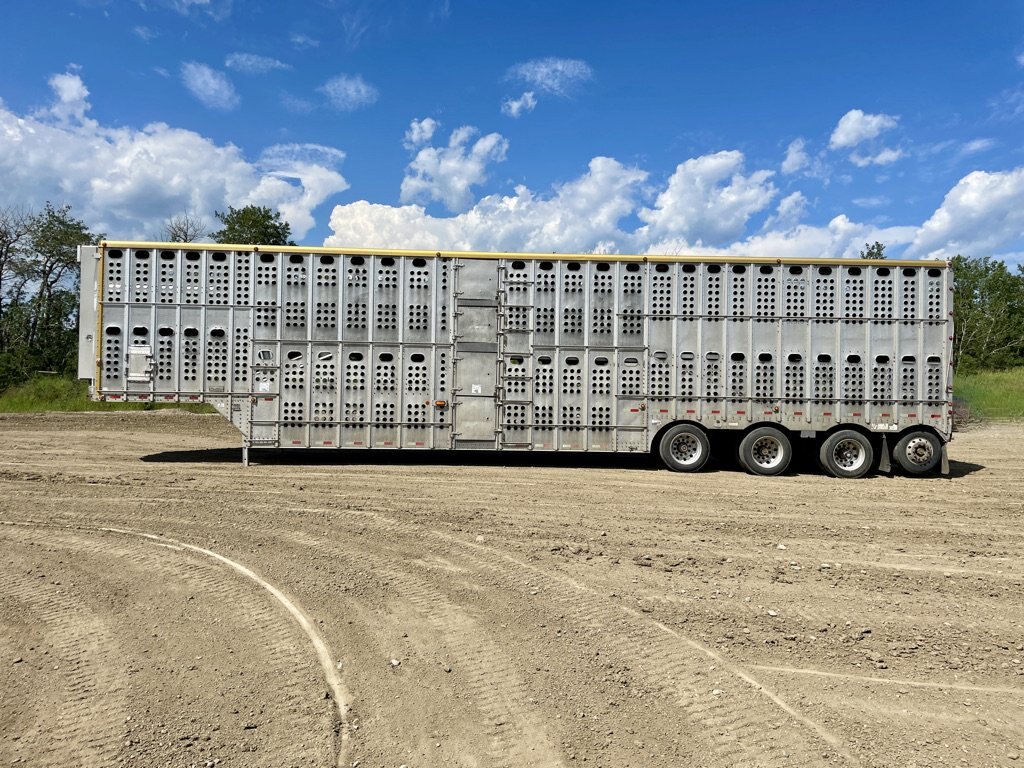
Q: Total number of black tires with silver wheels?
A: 4